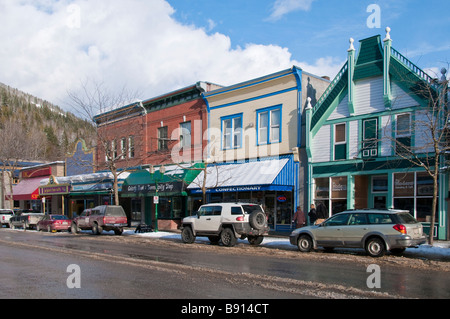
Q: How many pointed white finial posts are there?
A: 4